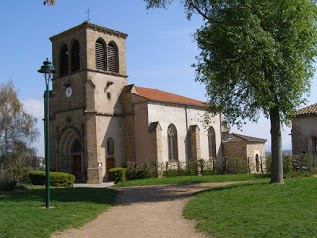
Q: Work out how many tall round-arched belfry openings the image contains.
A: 4